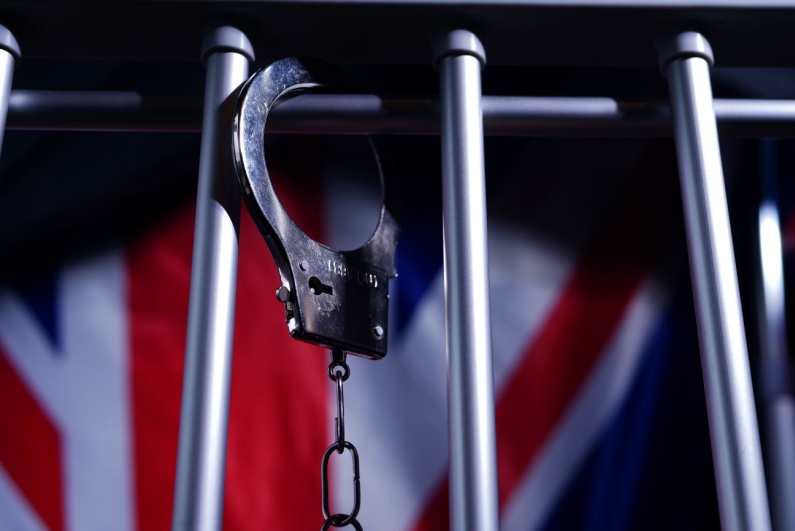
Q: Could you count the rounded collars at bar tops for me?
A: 4